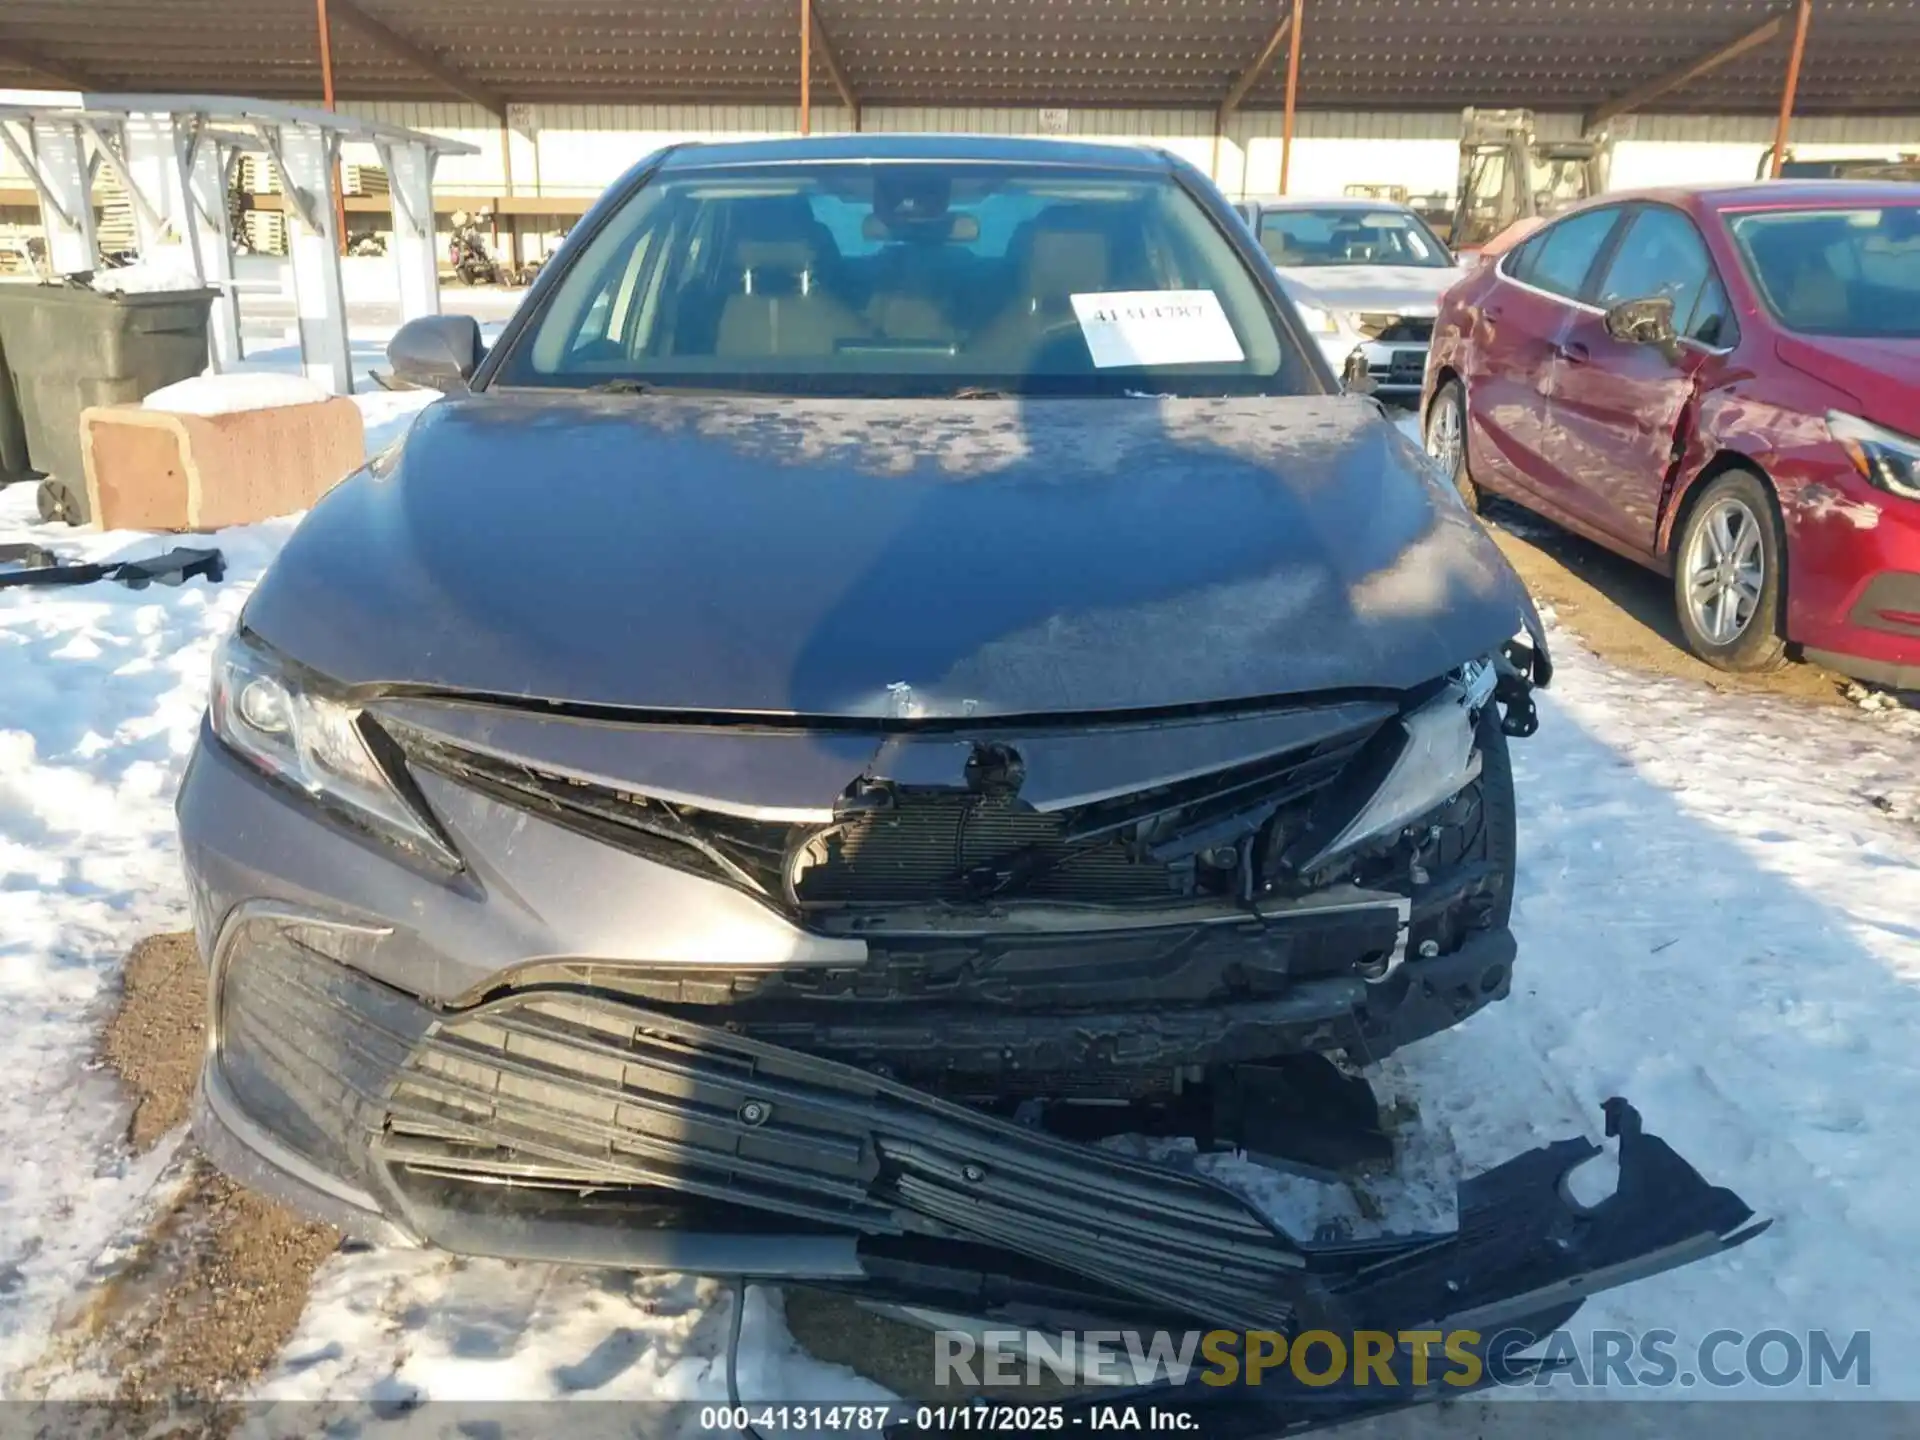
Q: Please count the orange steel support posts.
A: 4